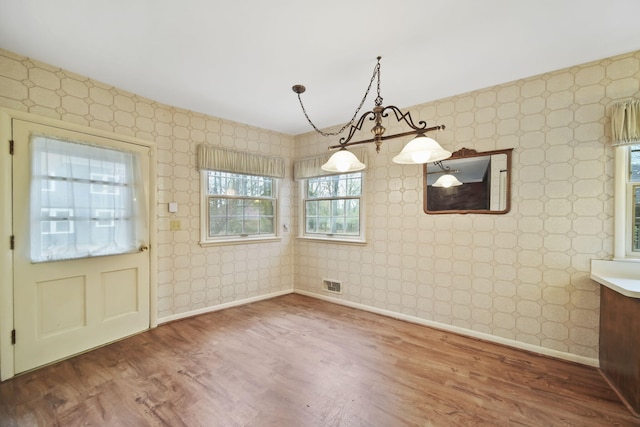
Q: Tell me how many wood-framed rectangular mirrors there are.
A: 1